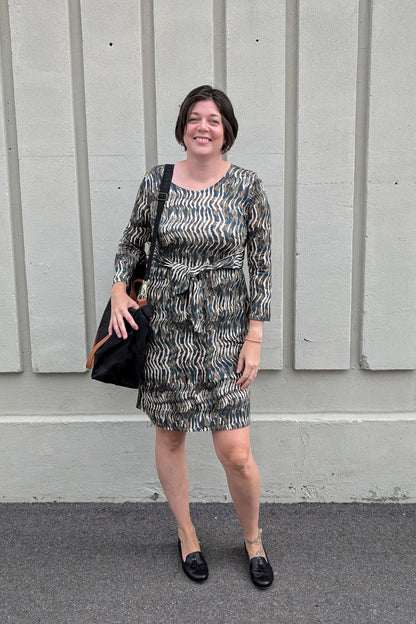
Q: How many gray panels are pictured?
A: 7